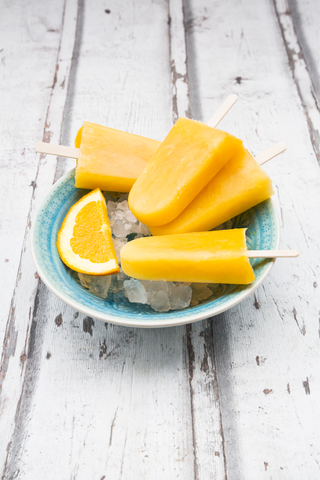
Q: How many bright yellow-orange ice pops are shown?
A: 4